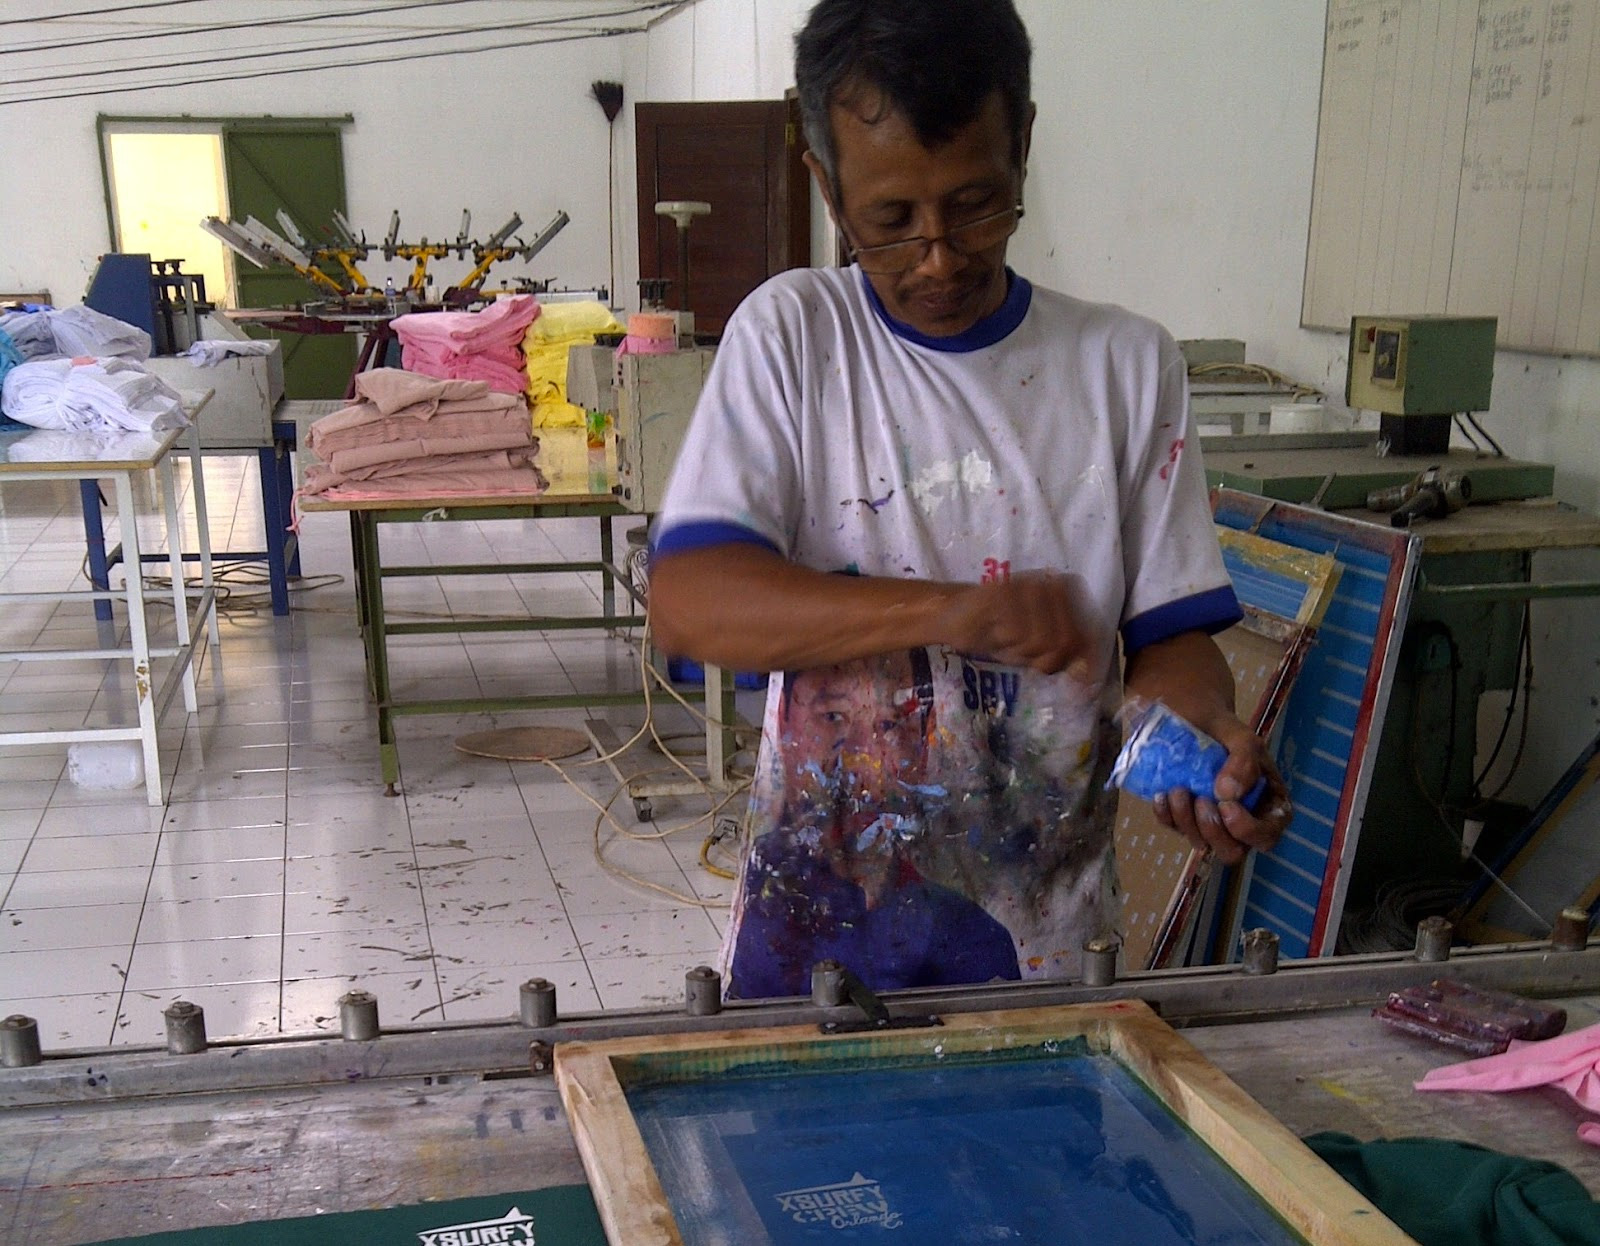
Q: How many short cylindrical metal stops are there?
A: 10